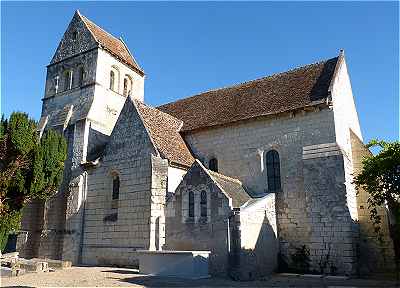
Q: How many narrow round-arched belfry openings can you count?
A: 5